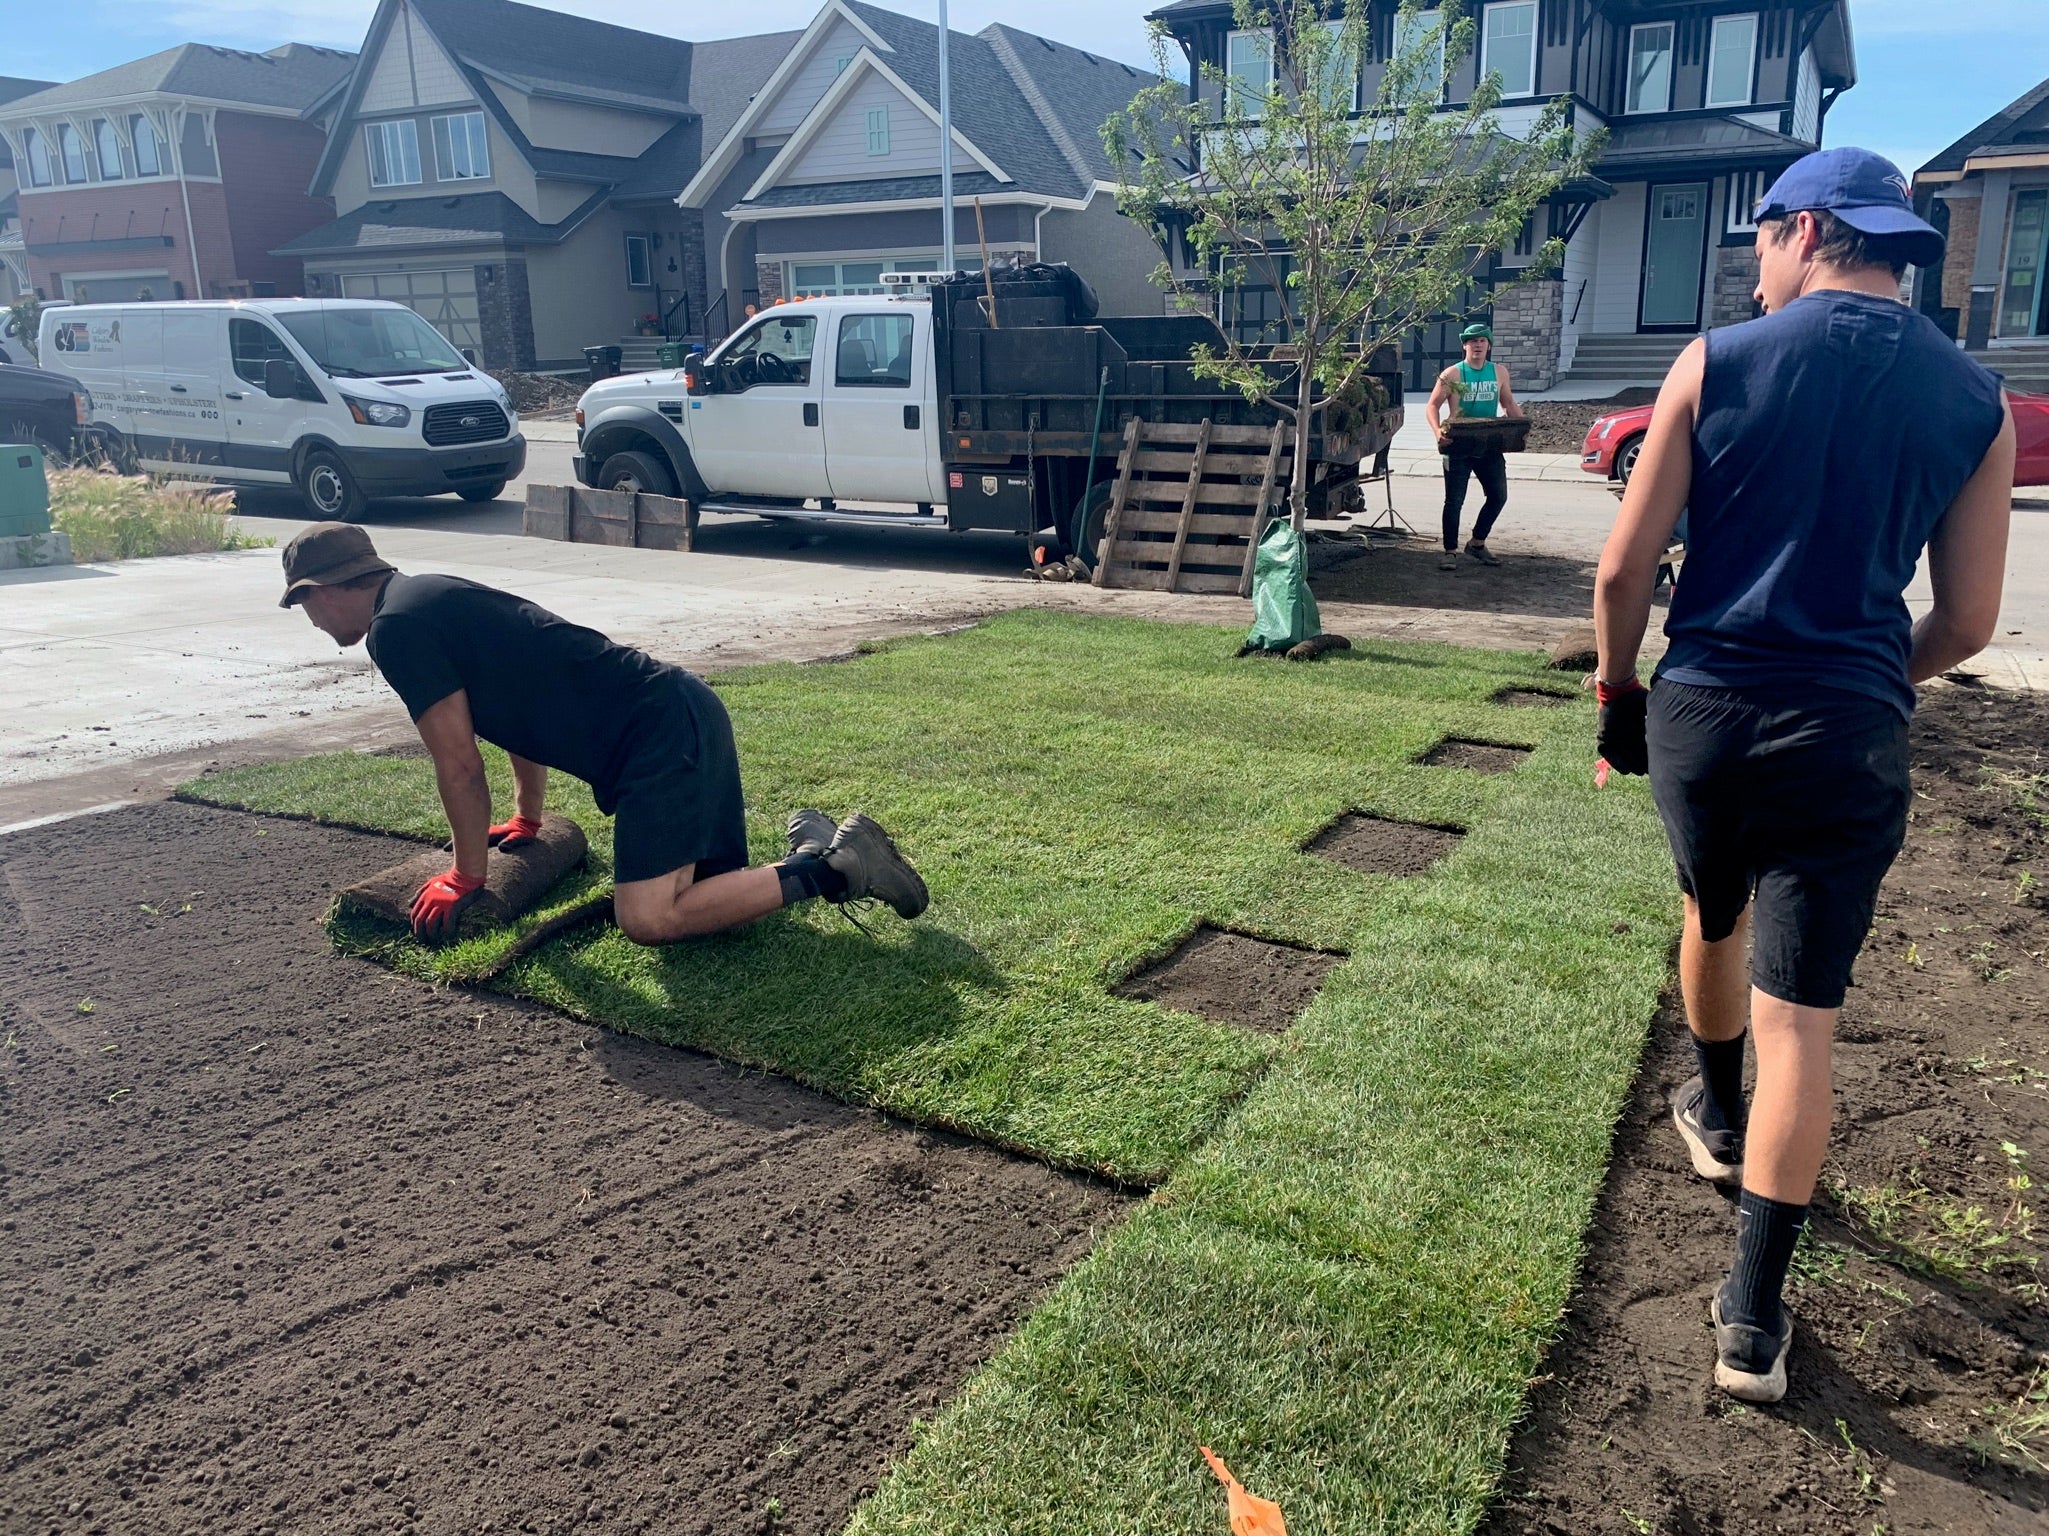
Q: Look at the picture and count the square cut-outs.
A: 4